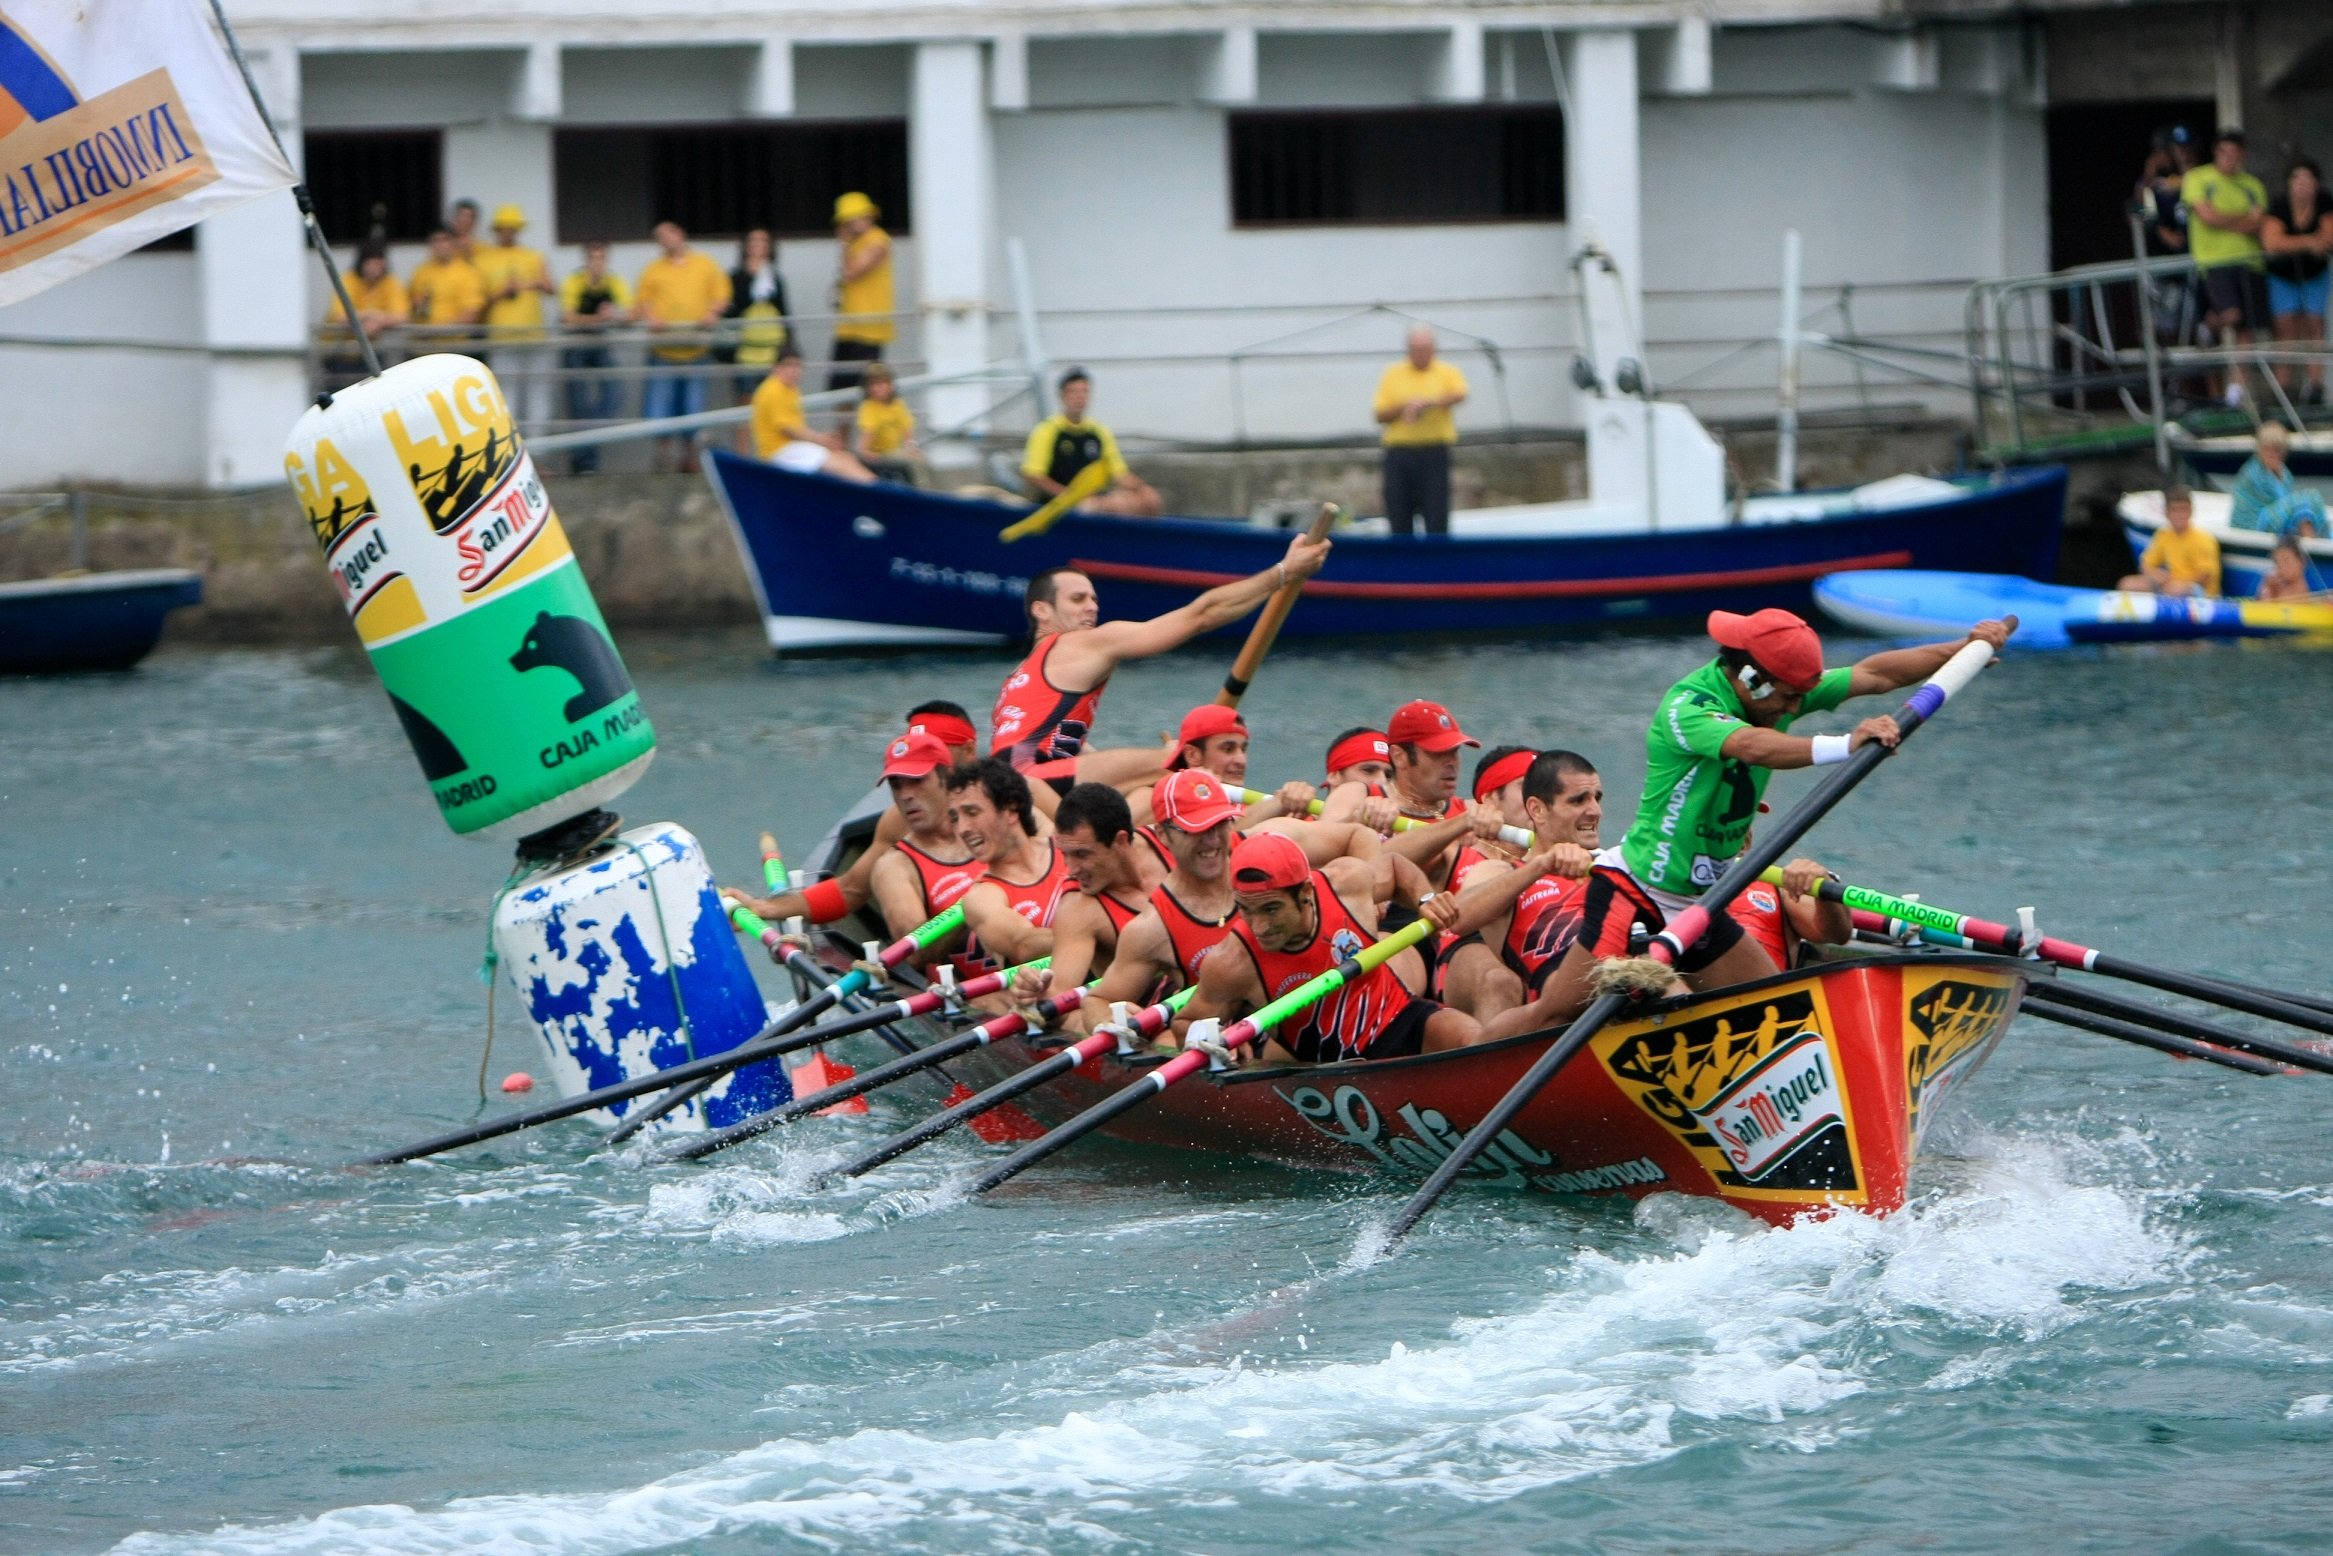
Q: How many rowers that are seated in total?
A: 12